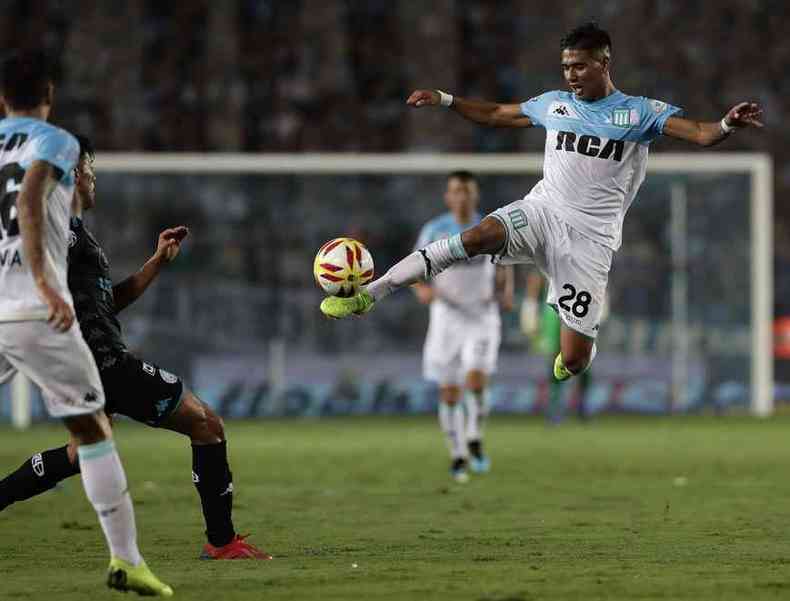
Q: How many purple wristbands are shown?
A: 0